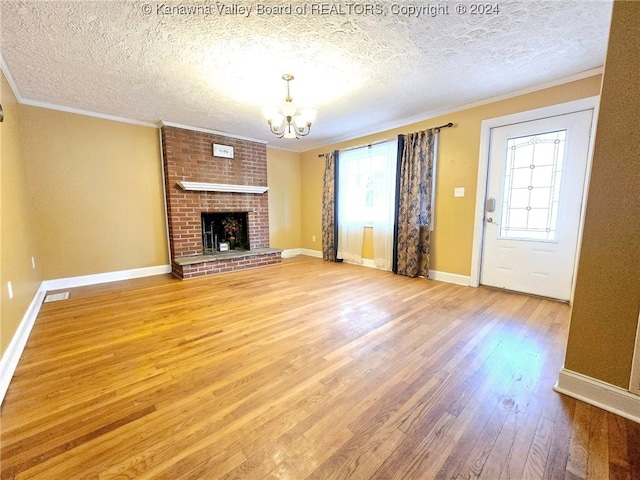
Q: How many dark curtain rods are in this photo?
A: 1